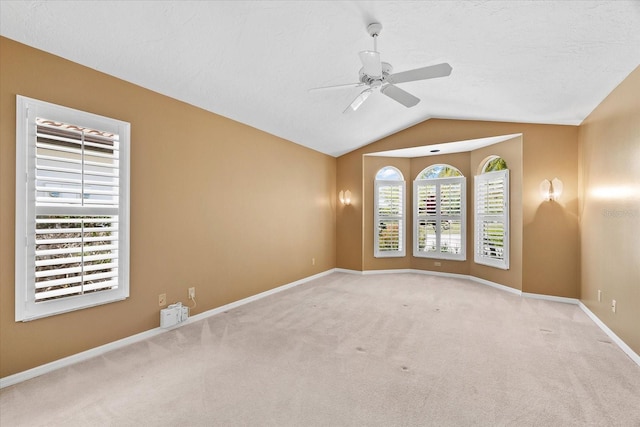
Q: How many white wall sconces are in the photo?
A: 2